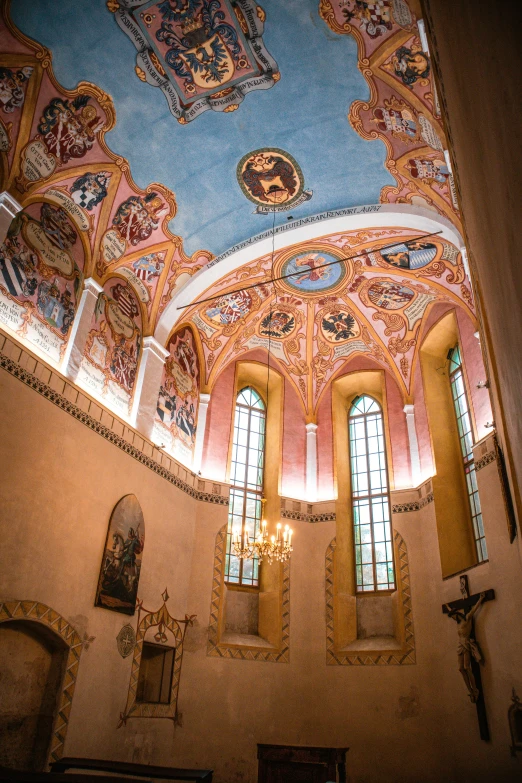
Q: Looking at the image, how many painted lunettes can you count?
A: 3